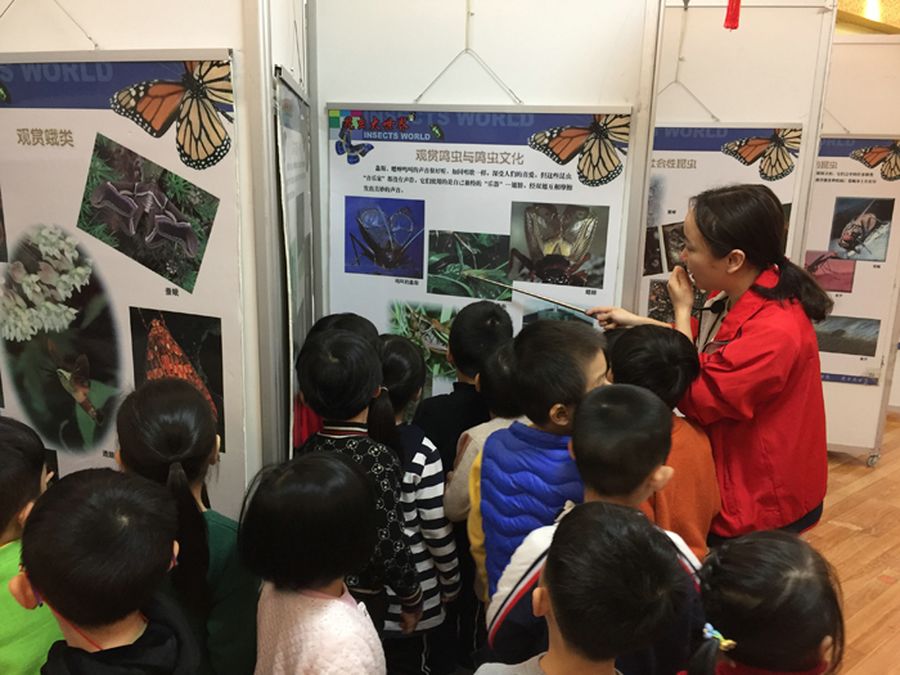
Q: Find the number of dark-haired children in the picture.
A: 15